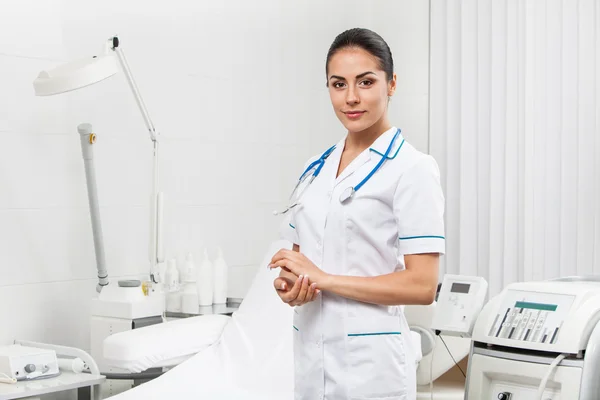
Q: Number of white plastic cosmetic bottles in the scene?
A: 4